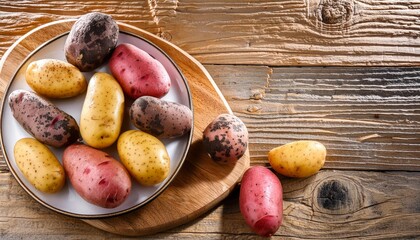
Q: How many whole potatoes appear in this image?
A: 12